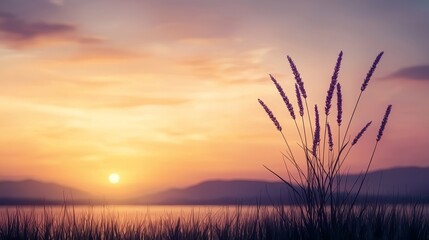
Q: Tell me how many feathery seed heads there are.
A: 11